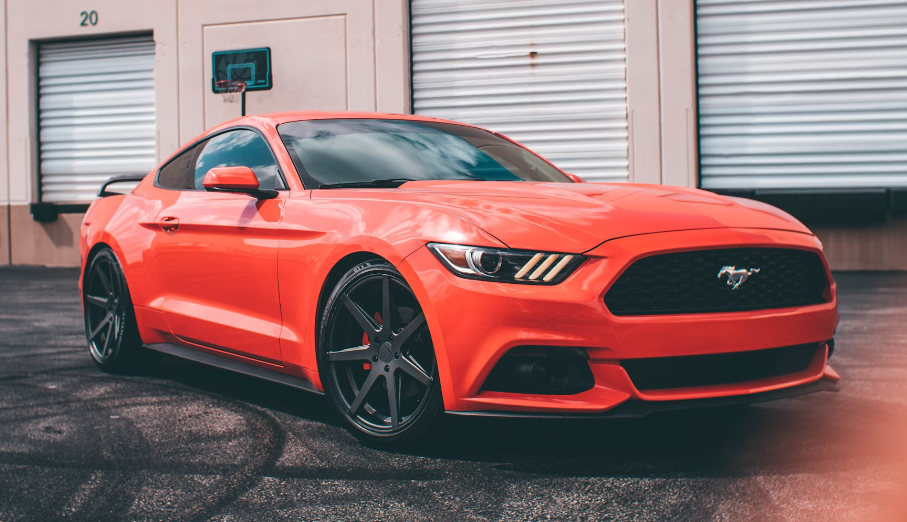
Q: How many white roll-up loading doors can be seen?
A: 3